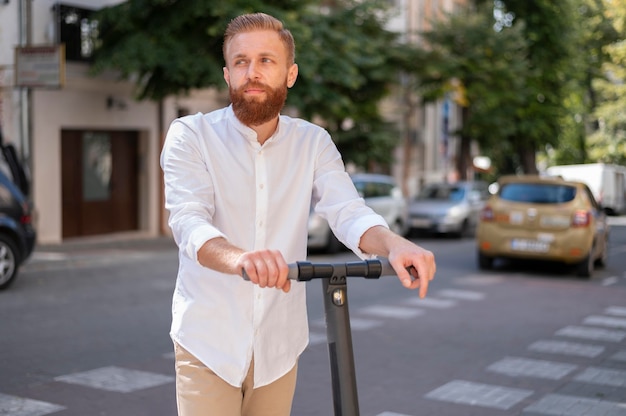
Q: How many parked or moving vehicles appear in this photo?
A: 5